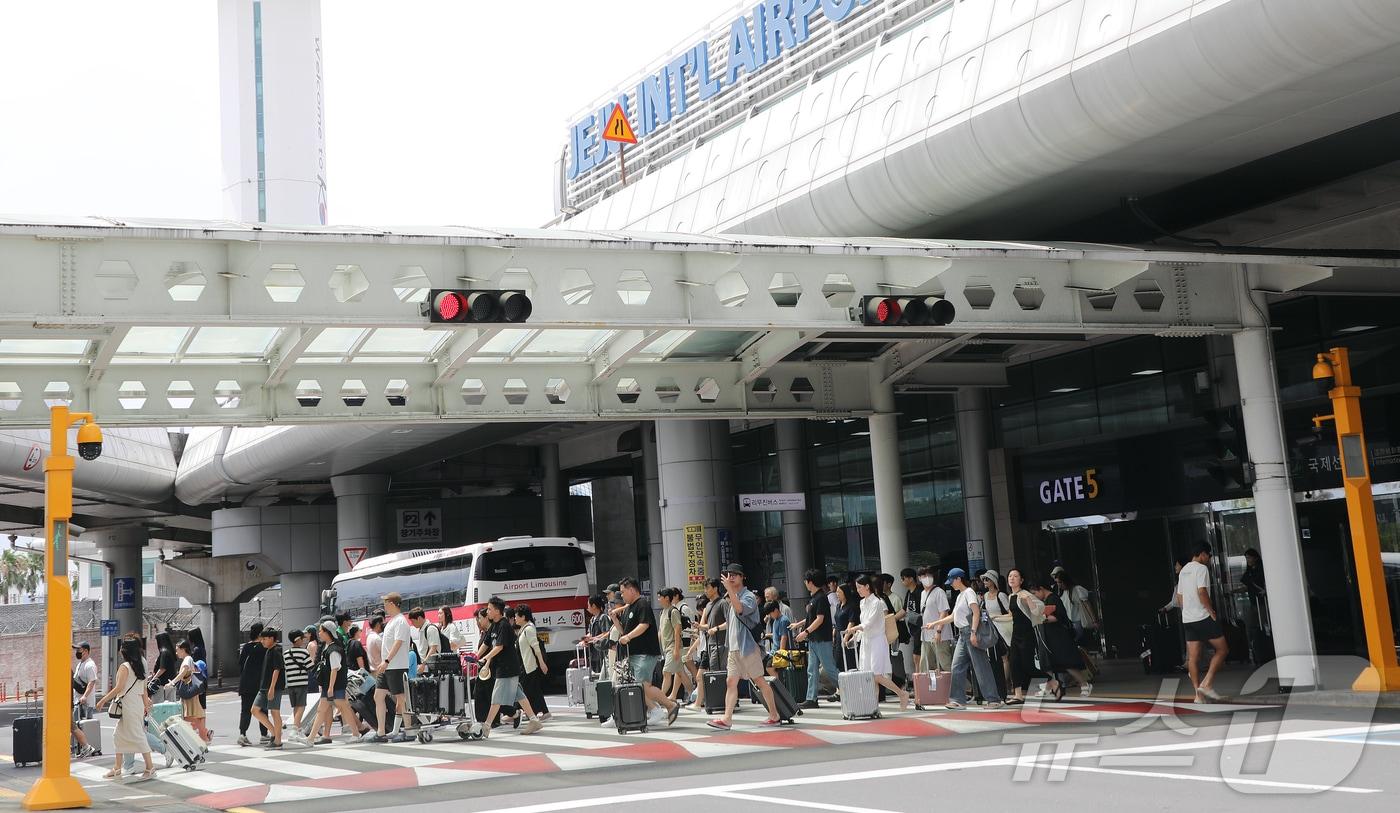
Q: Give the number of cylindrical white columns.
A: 2